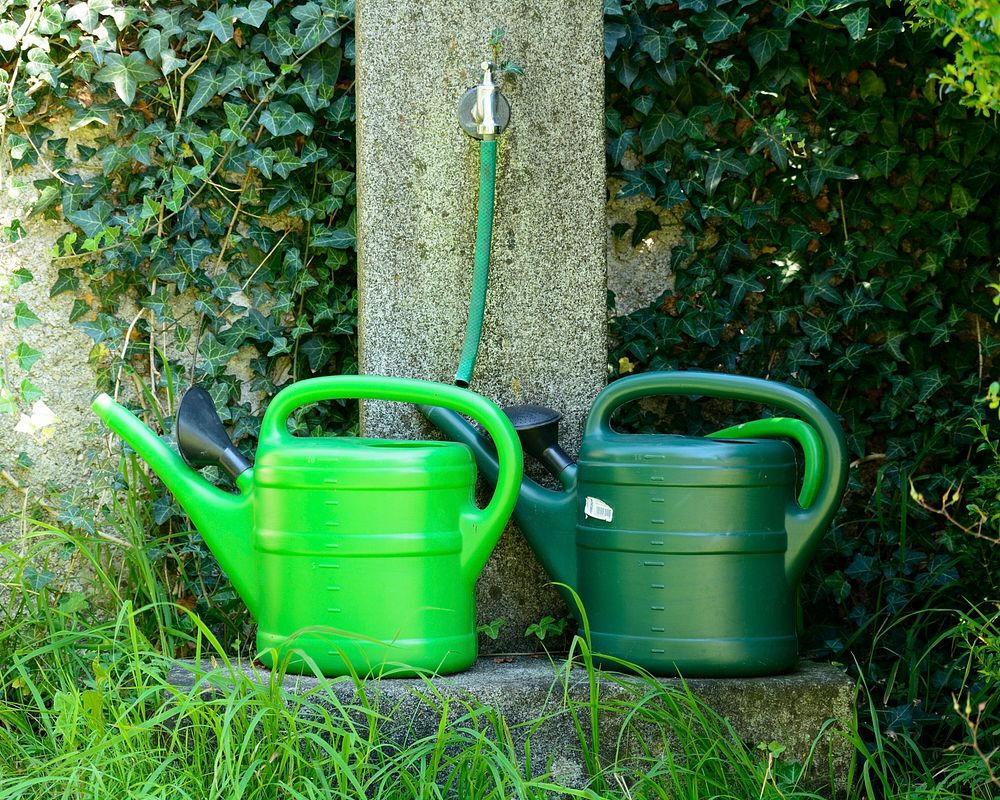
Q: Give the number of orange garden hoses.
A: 0